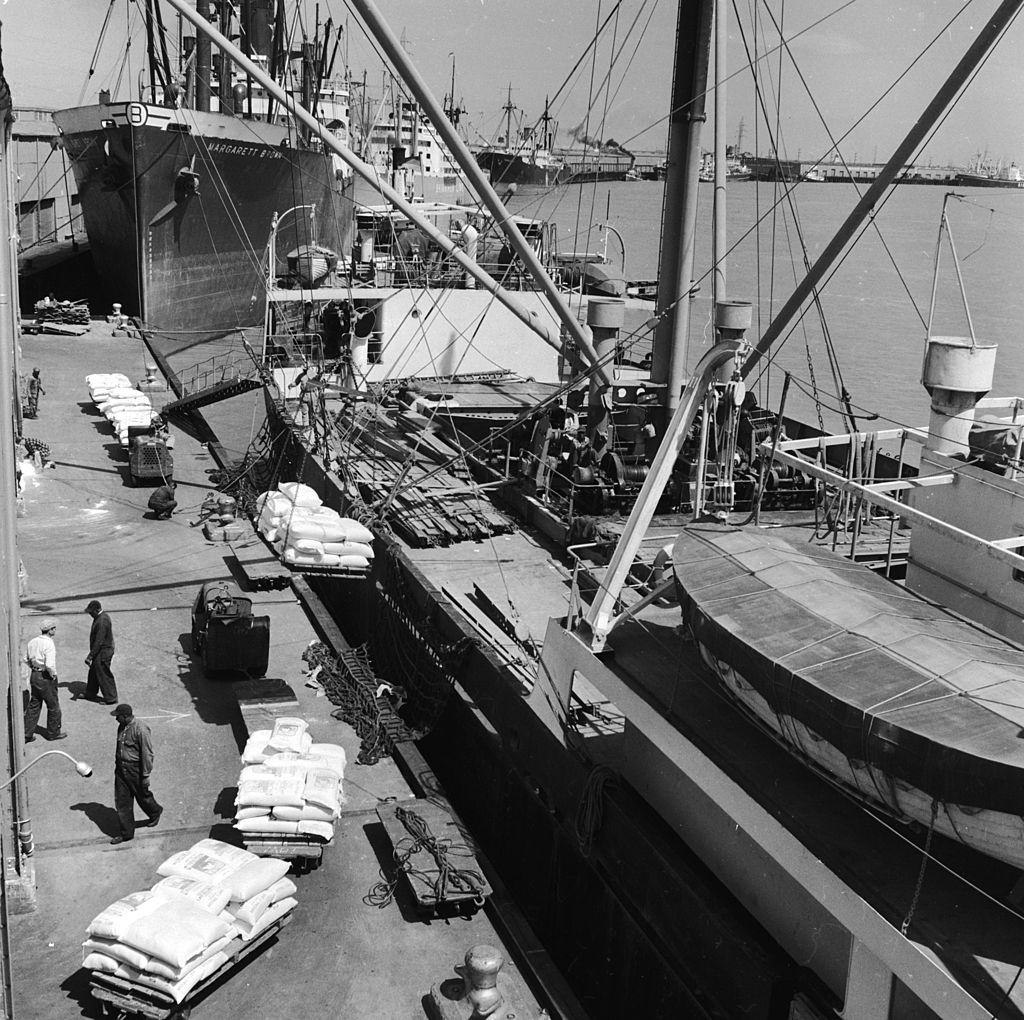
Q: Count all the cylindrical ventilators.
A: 3